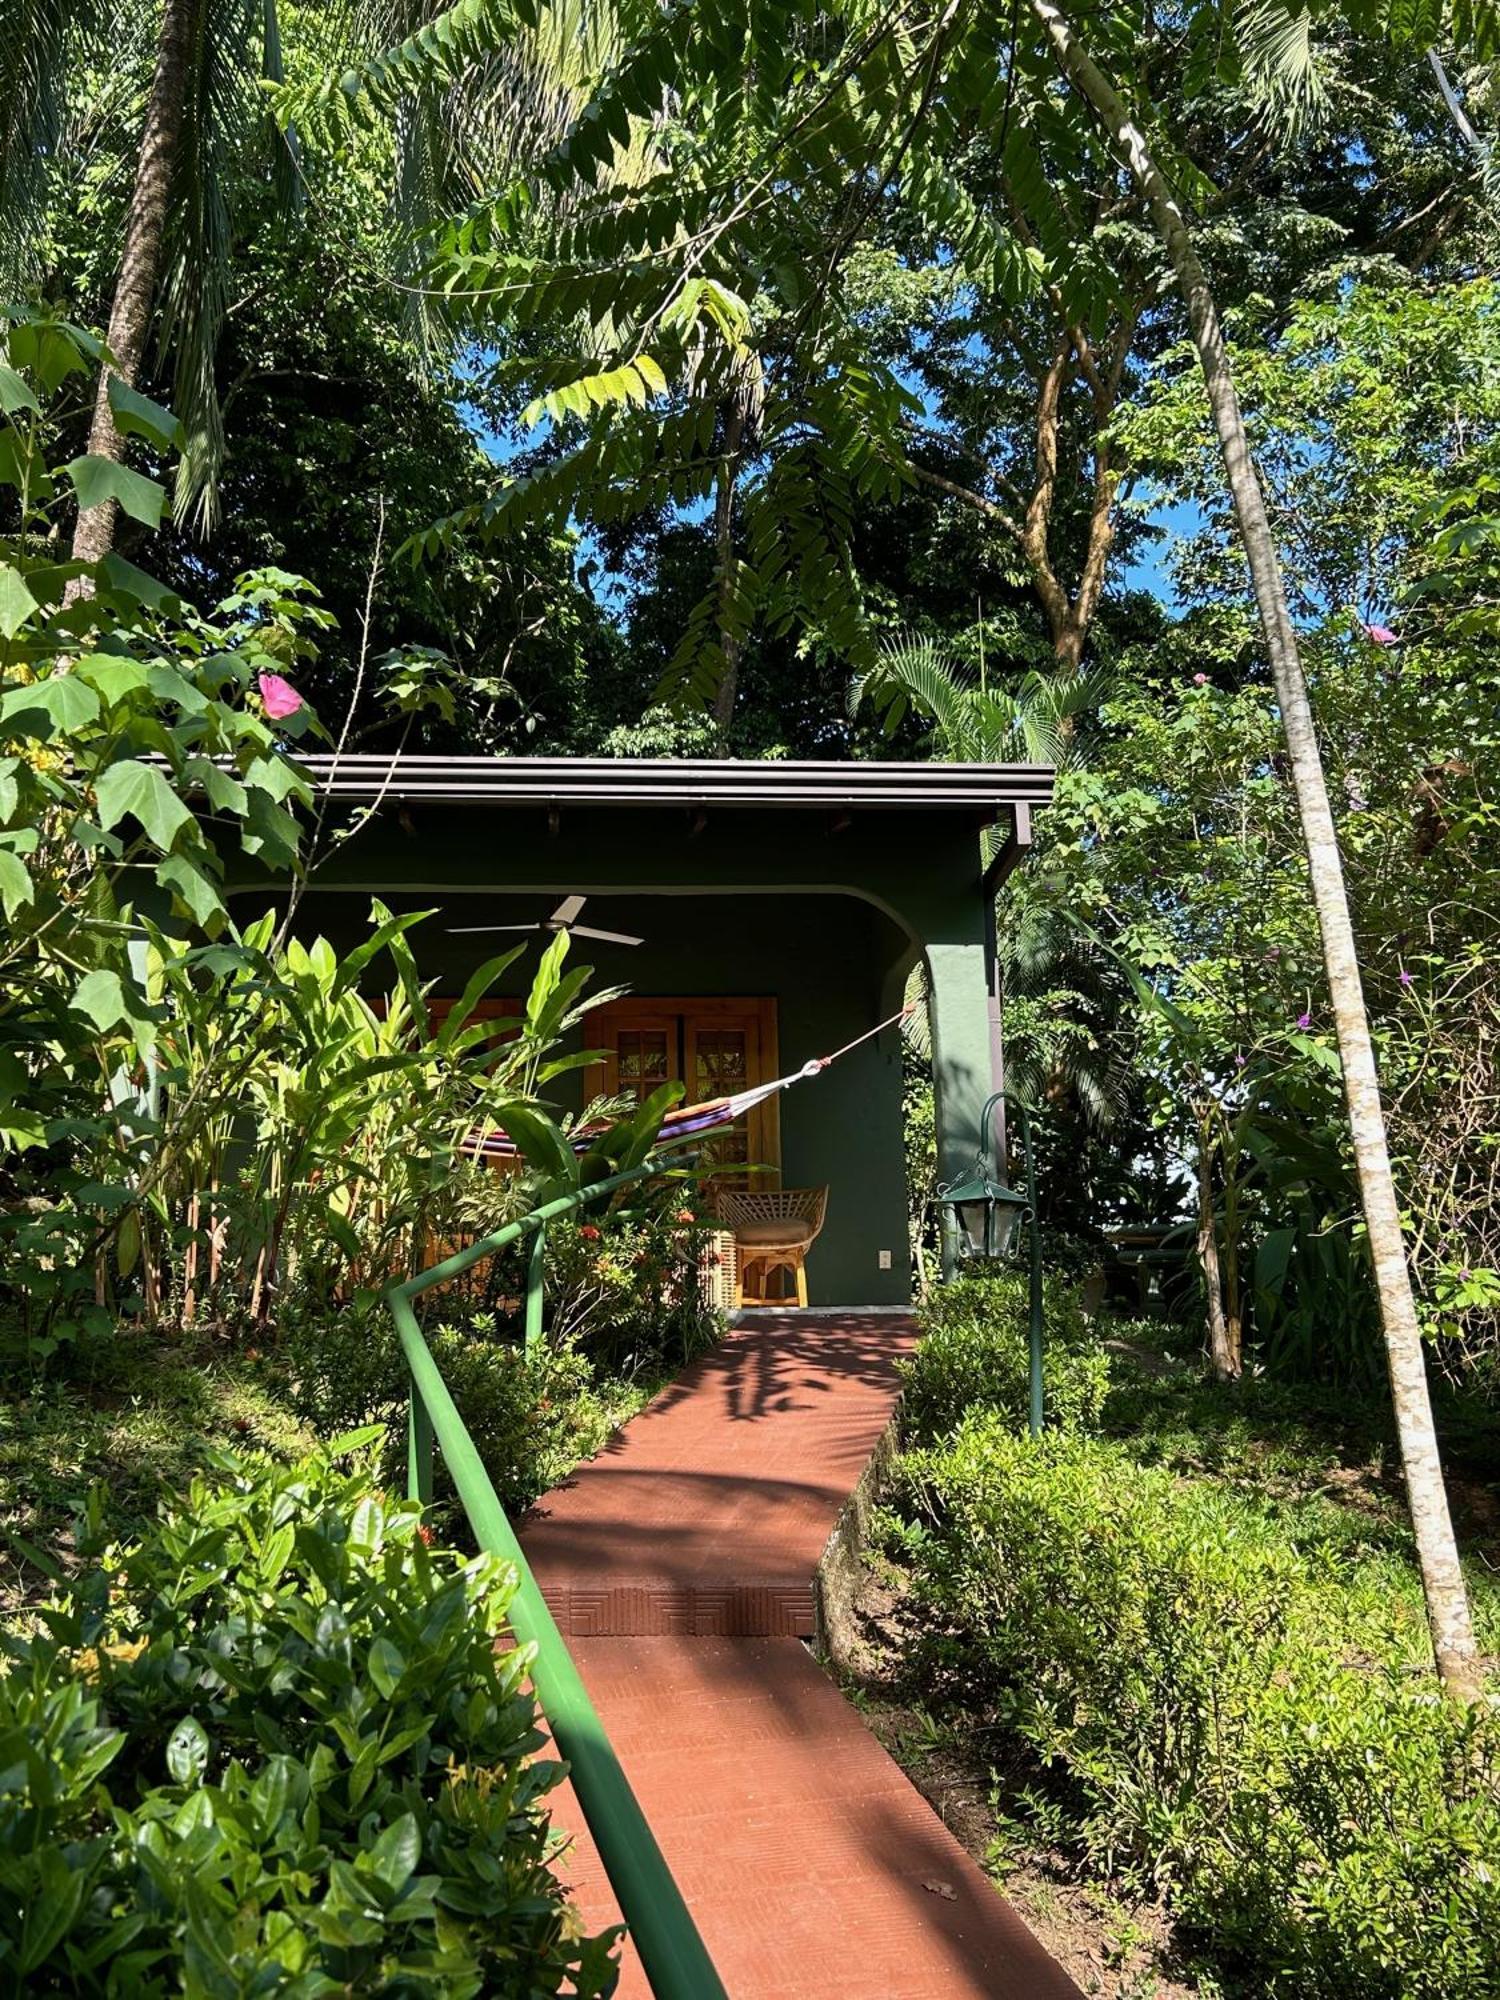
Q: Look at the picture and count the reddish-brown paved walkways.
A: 1